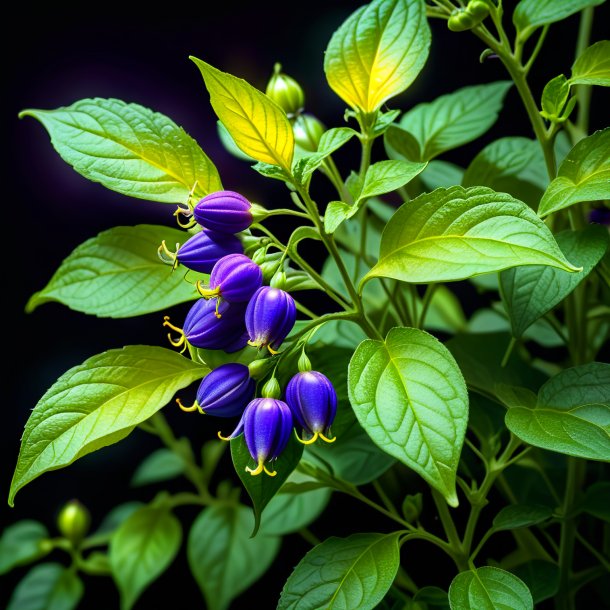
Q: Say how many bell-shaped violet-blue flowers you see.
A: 8